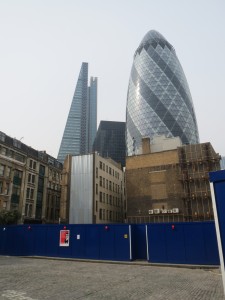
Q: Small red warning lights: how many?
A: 4